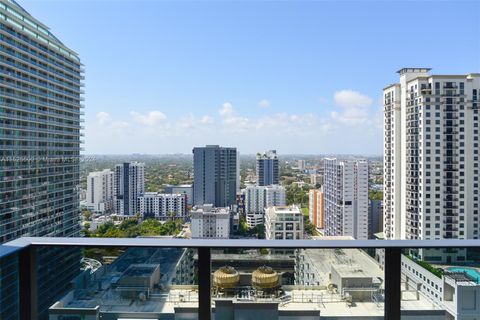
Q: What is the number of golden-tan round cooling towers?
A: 2